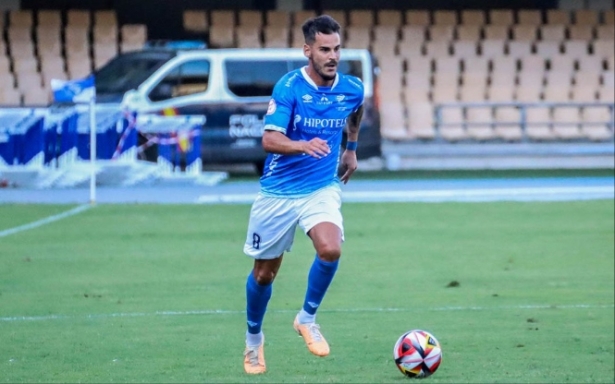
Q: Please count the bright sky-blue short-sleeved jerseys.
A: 1